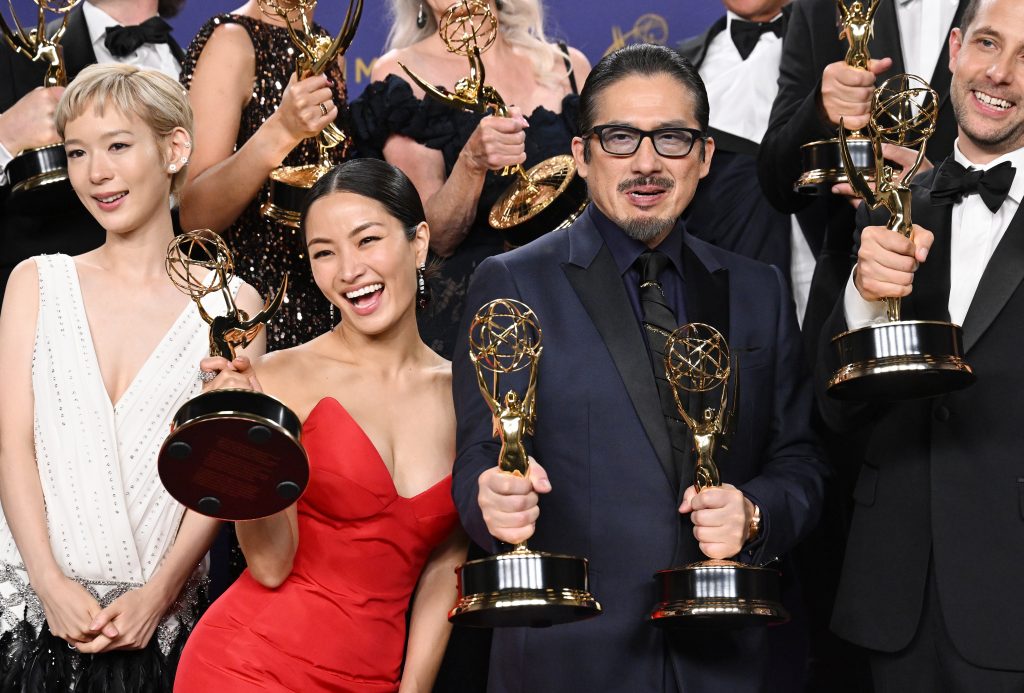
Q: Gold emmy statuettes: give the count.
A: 8